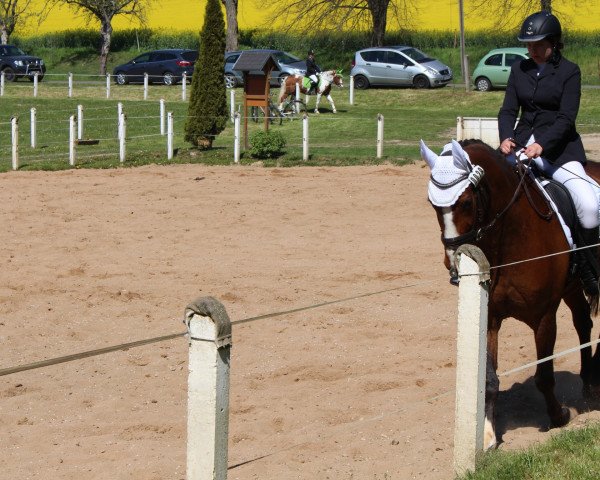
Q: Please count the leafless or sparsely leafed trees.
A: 5